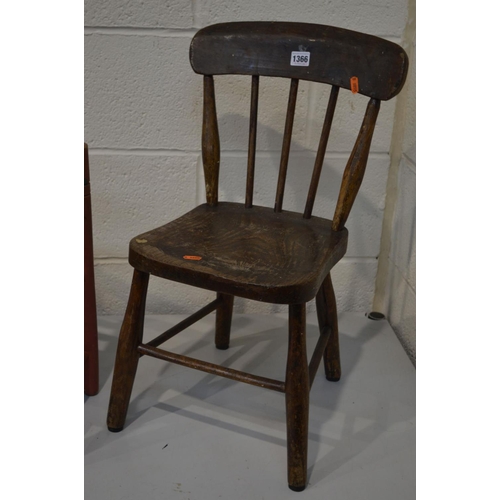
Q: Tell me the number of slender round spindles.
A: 3